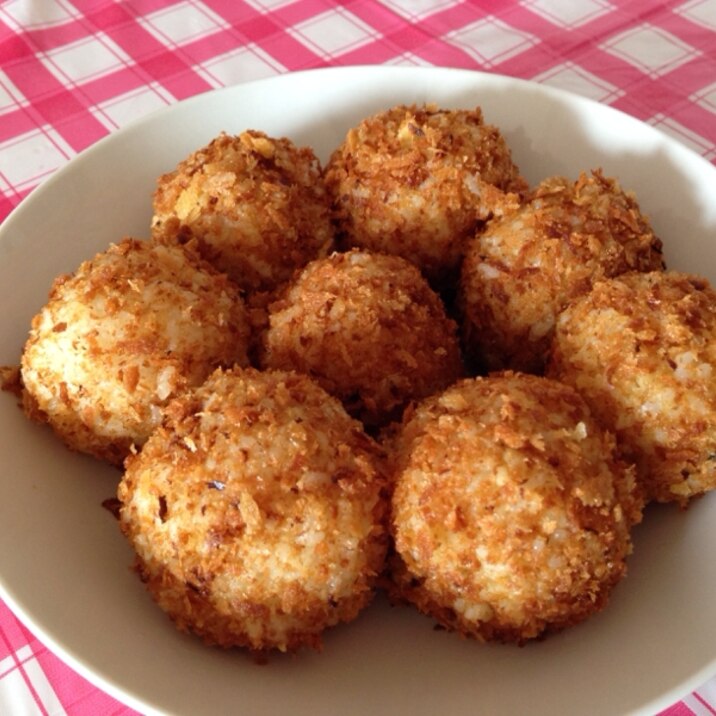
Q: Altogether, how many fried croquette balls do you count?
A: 8